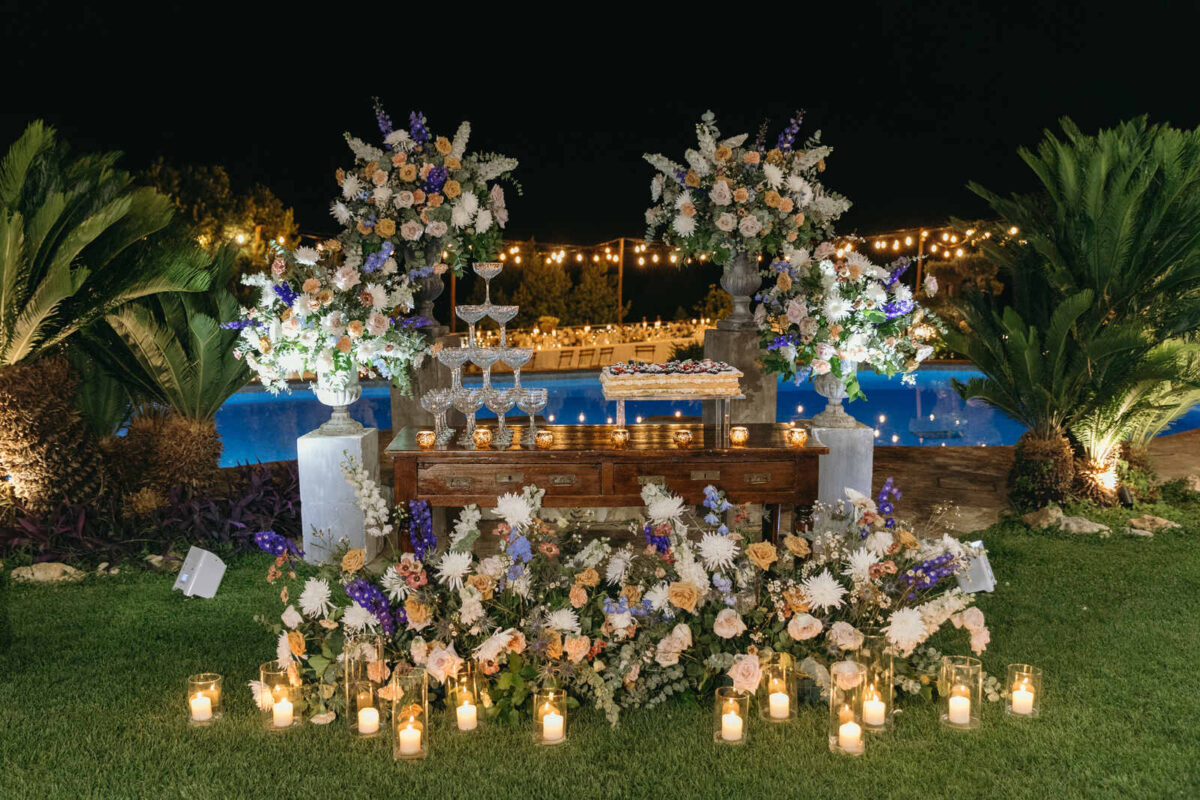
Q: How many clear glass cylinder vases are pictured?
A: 12